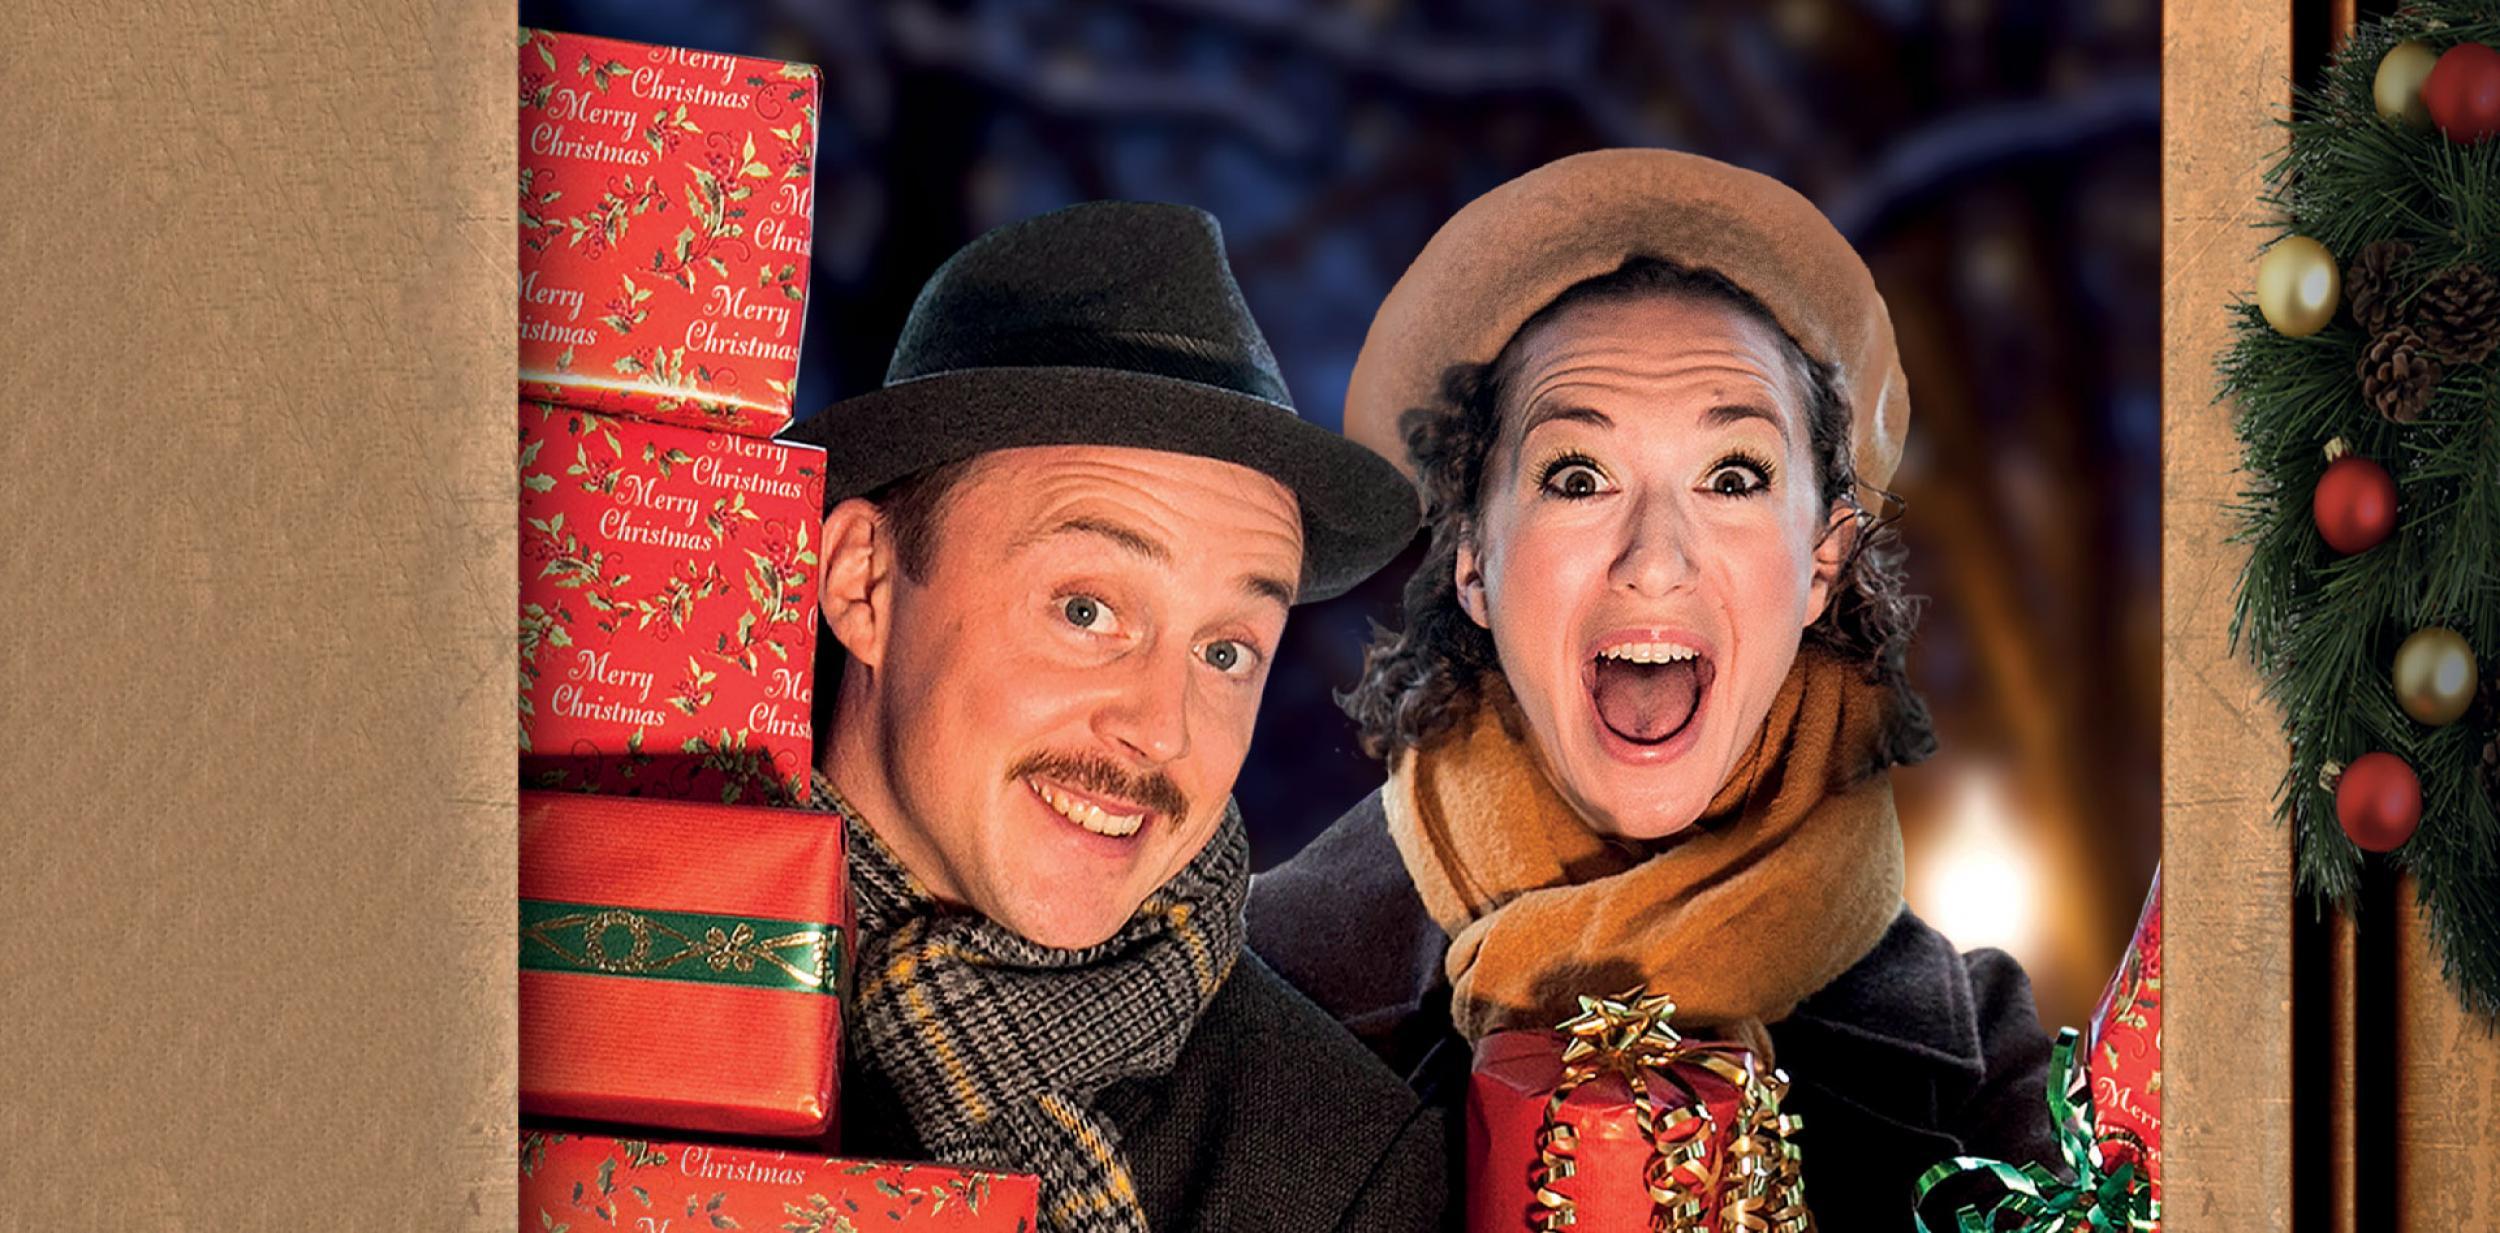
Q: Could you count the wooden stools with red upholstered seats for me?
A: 0